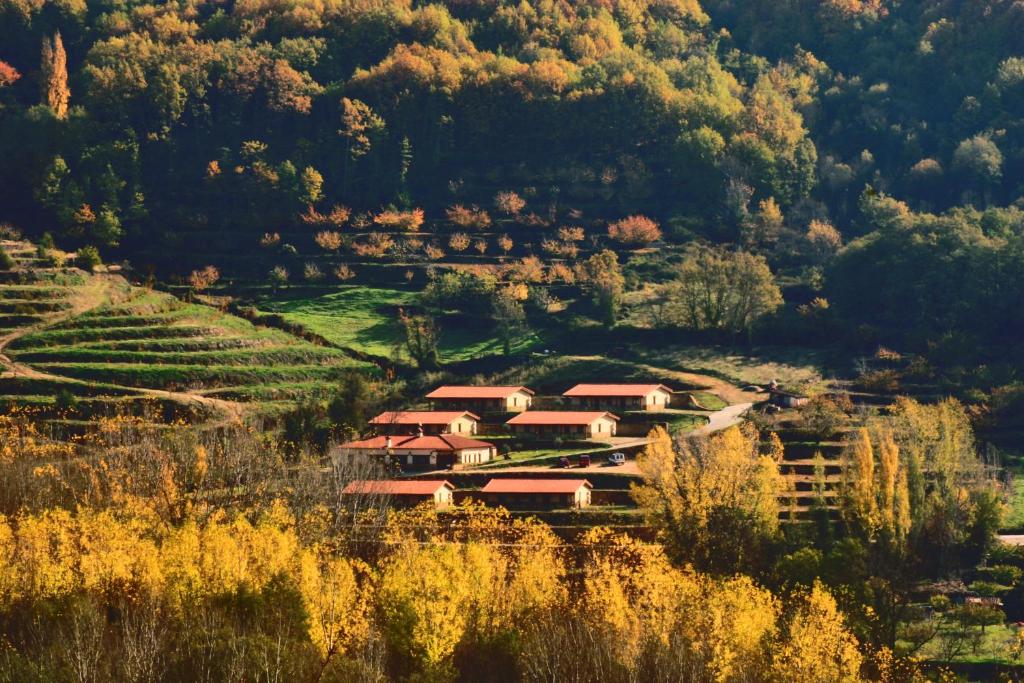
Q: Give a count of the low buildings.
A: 7